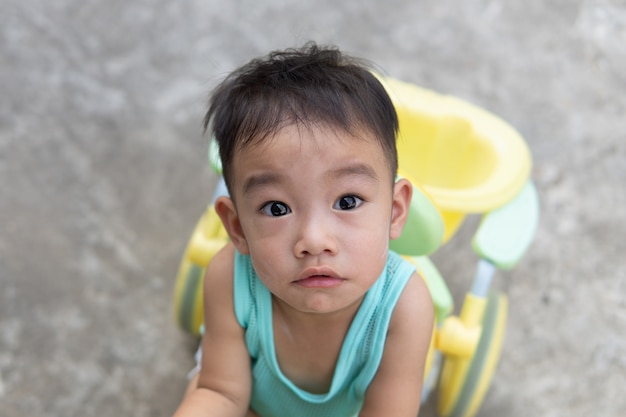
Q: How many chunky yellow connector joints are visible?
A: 2